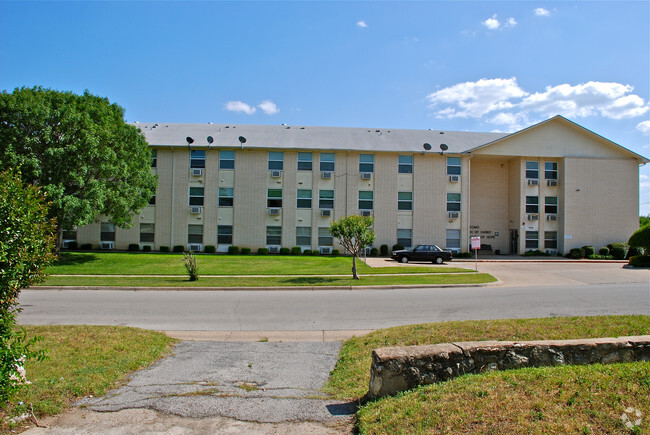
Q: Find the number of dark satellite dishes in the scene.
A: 5